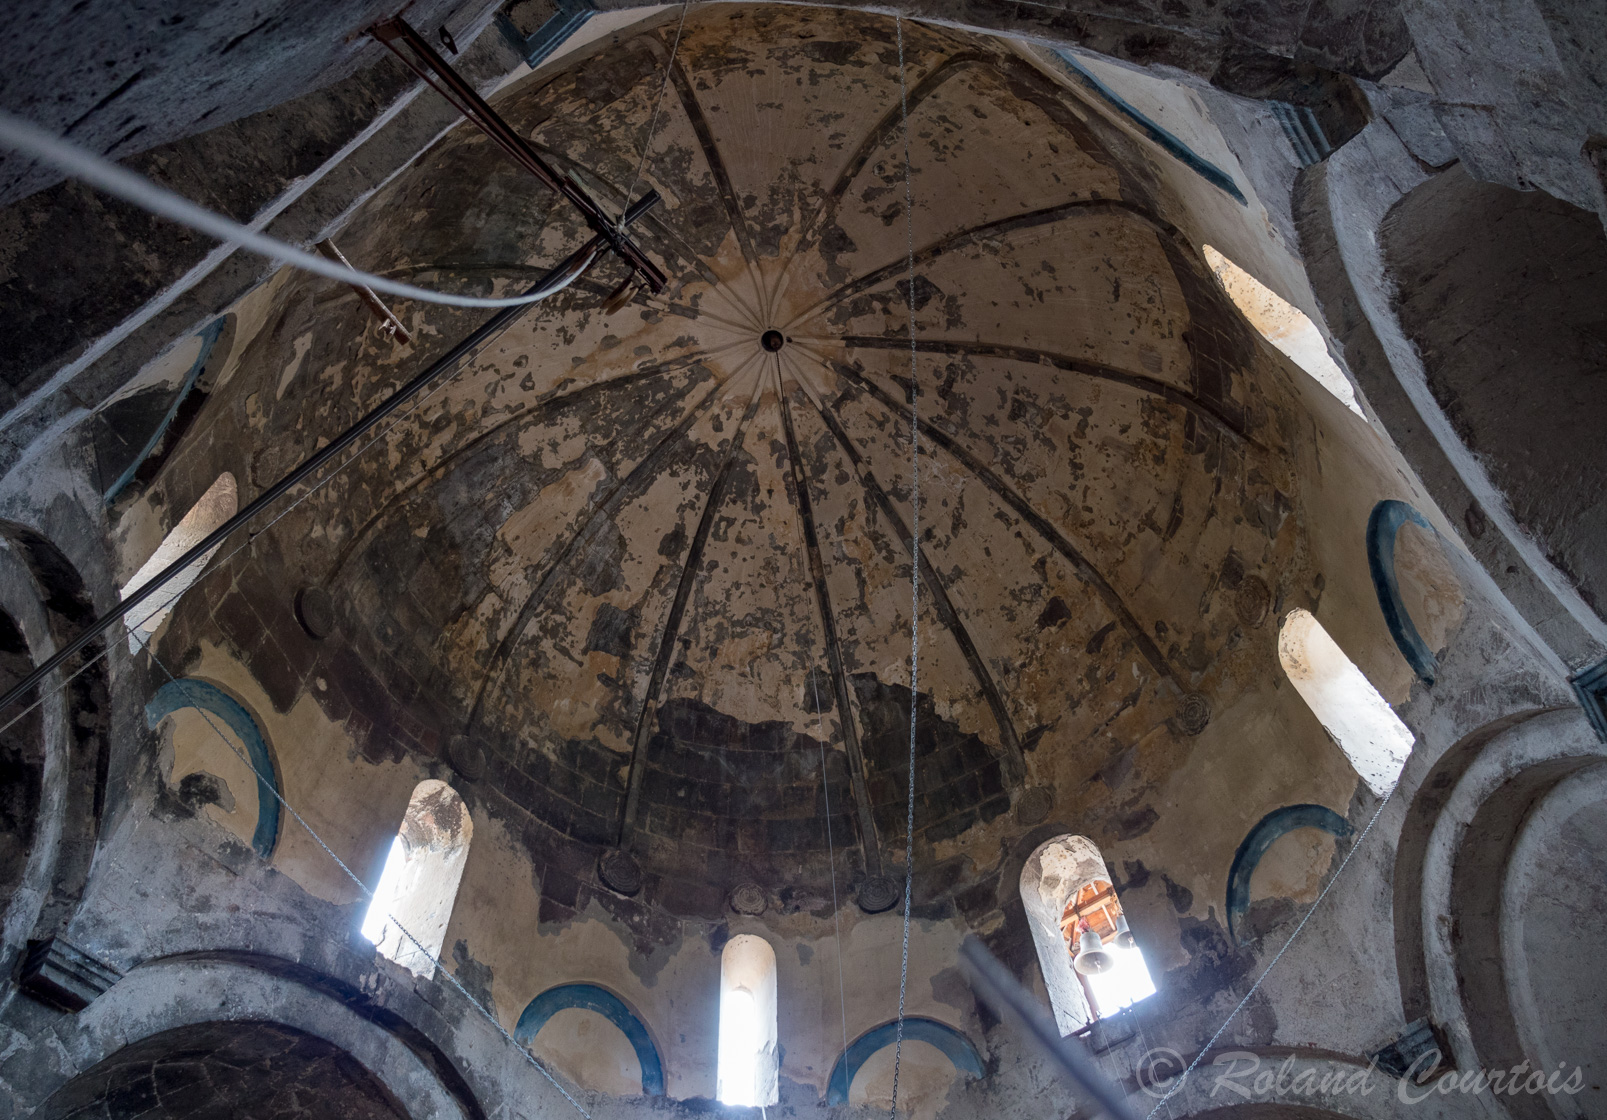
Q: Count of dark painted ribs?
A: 12